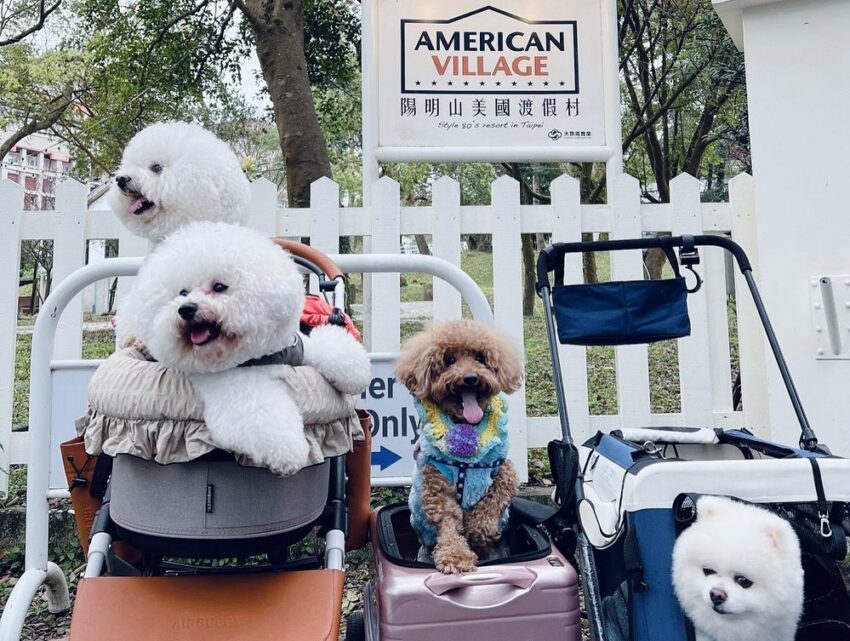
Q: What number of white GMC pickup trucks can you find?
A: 0